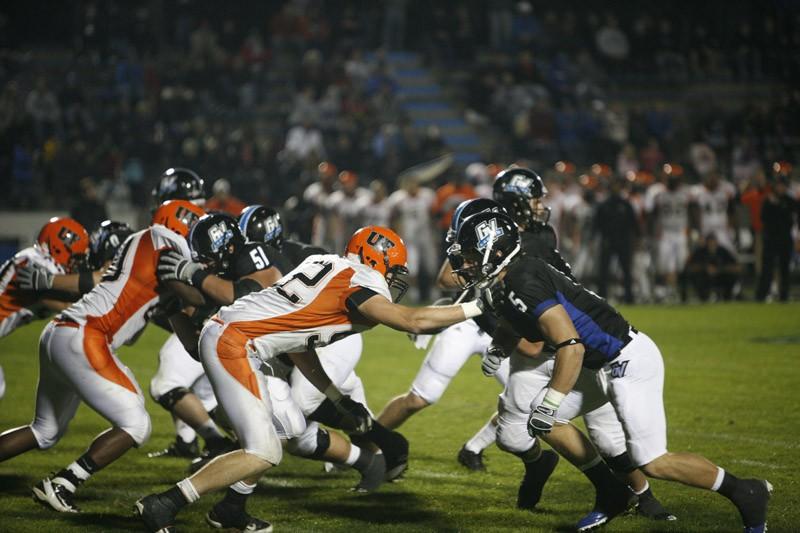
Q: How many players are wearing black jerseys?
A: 7